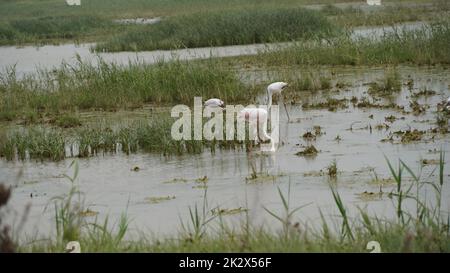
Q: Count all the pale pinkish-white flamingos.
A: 3